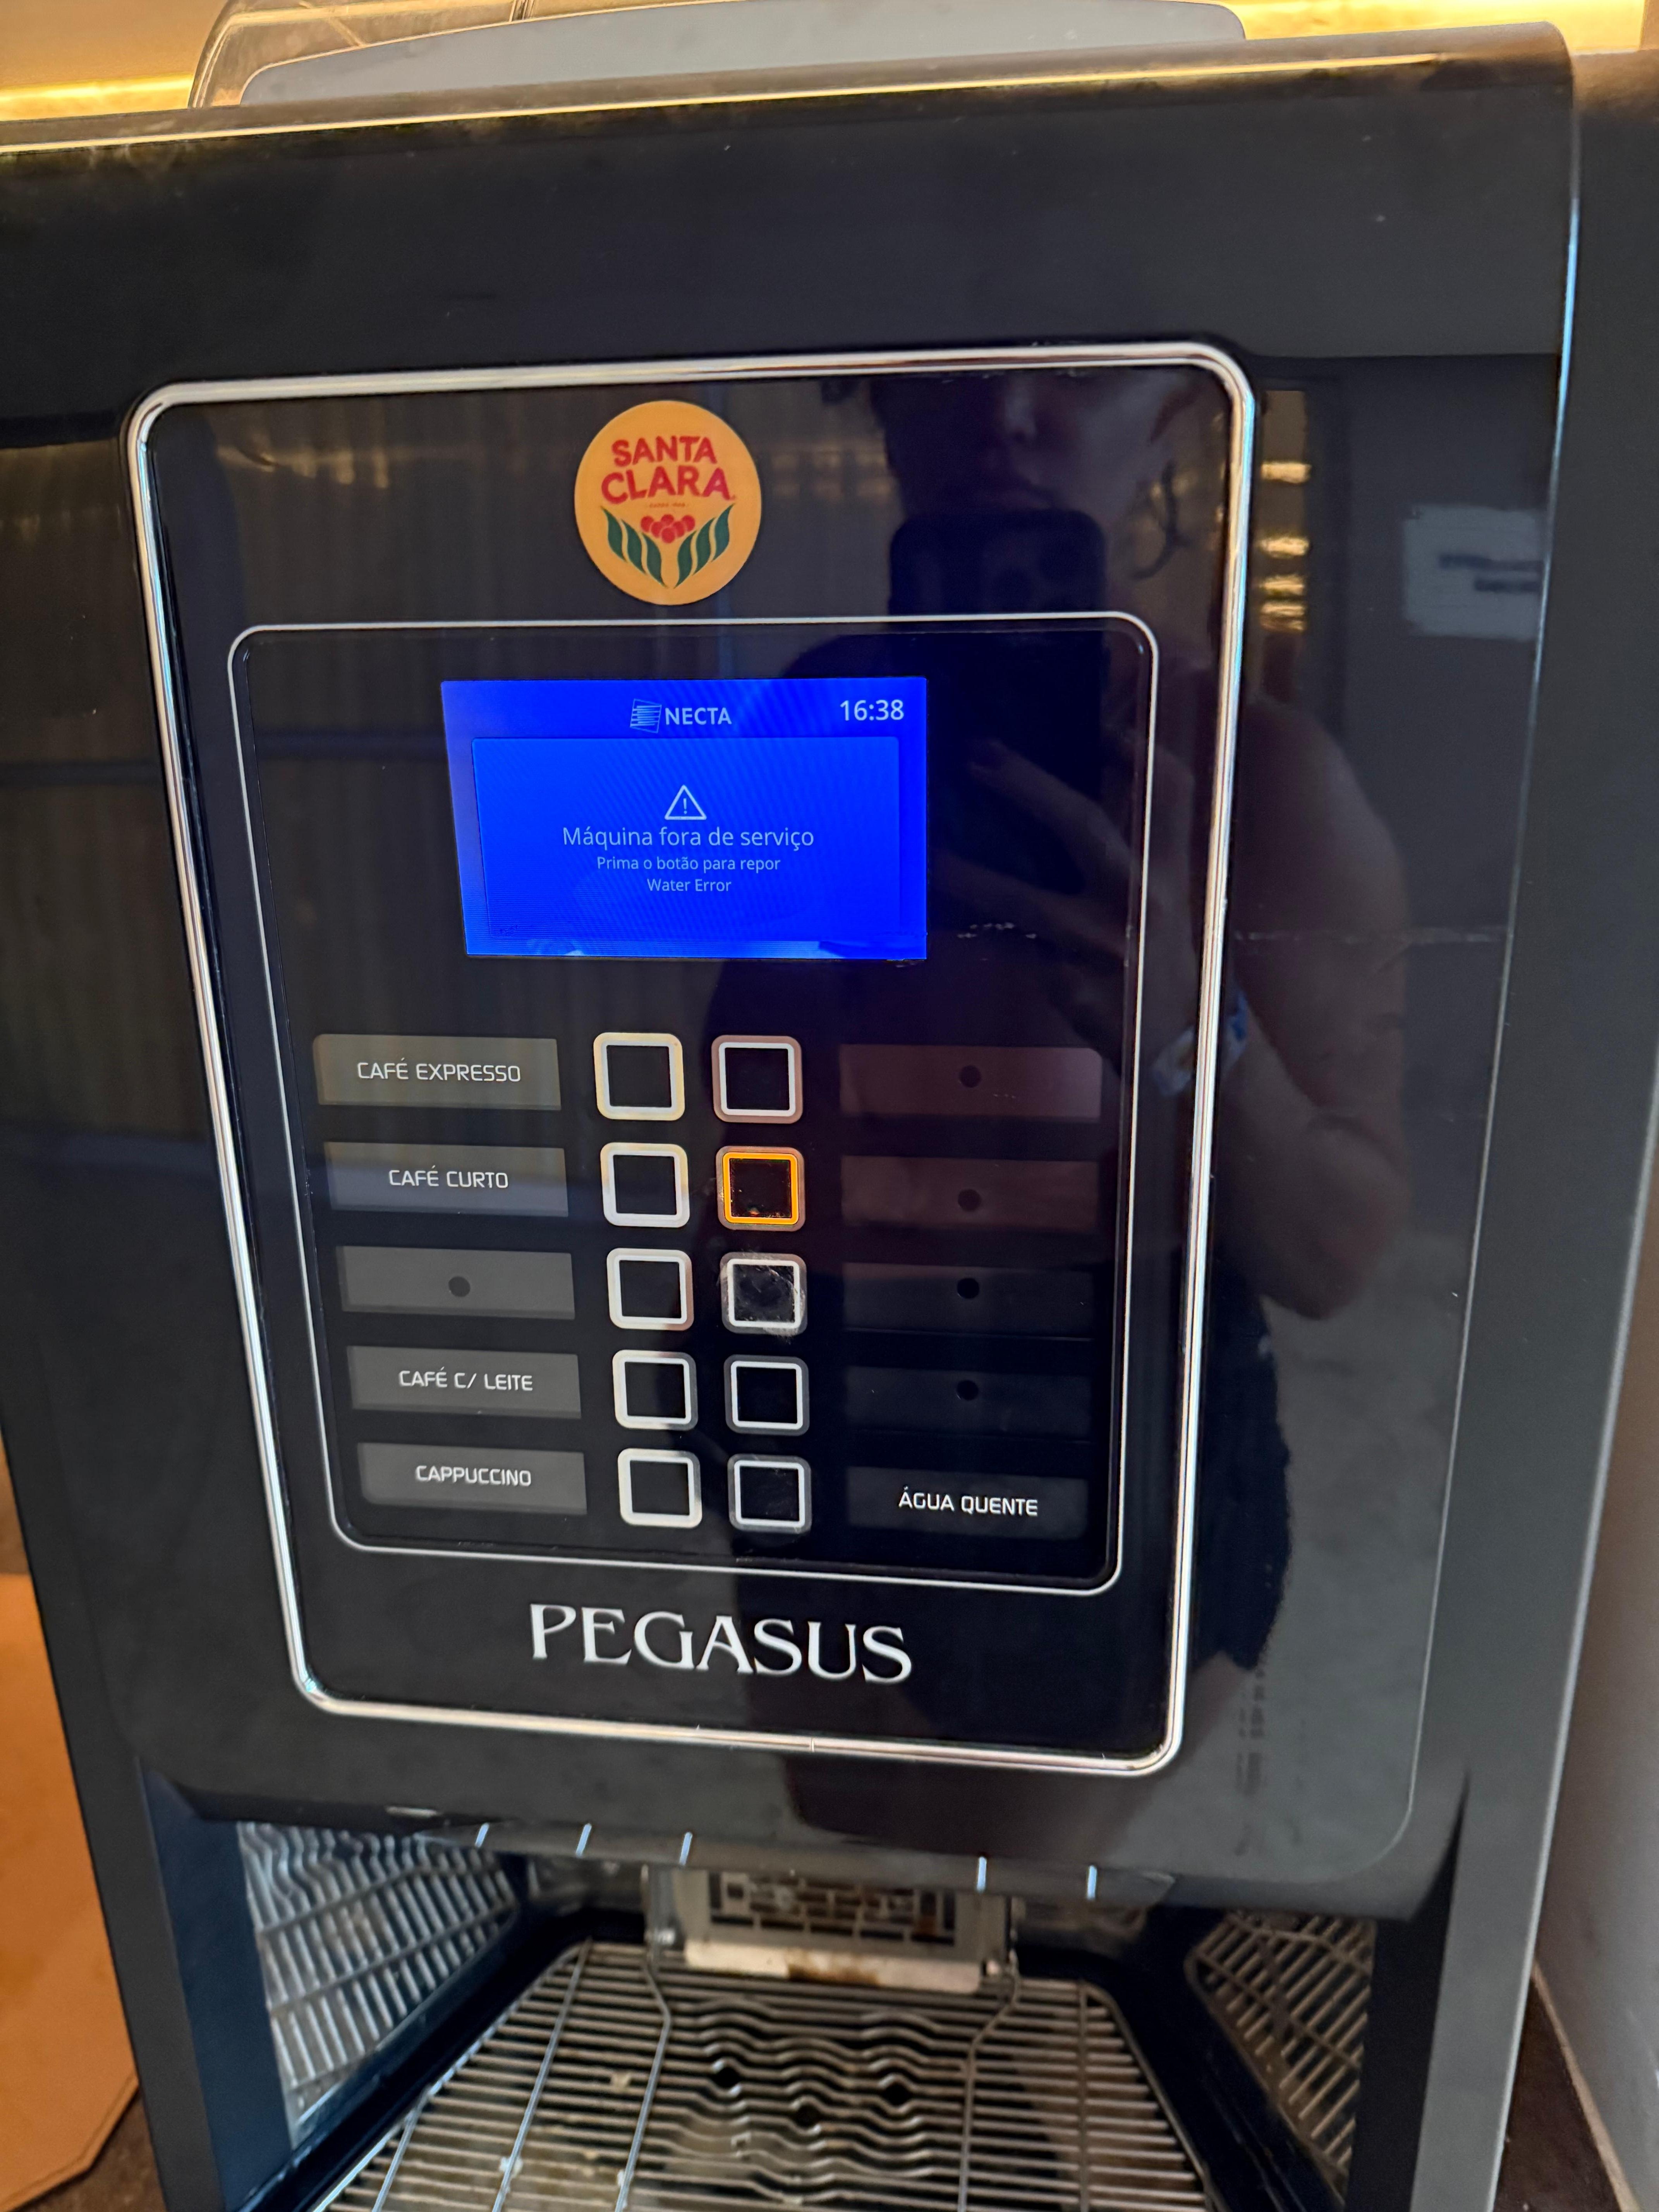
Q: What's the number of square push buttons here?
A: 10